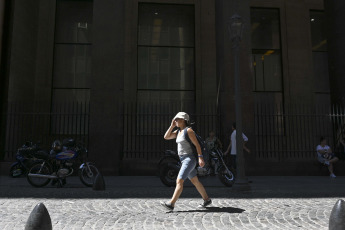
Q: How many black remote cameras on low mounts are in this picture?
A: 0